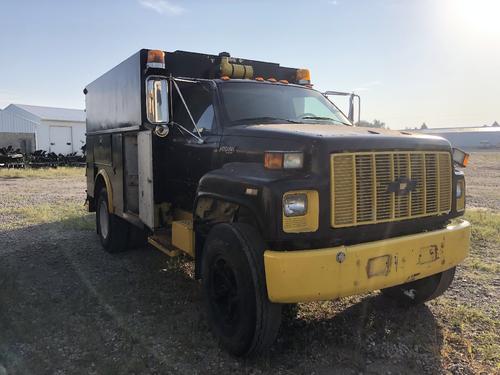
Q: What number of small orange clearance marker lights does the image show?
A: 5